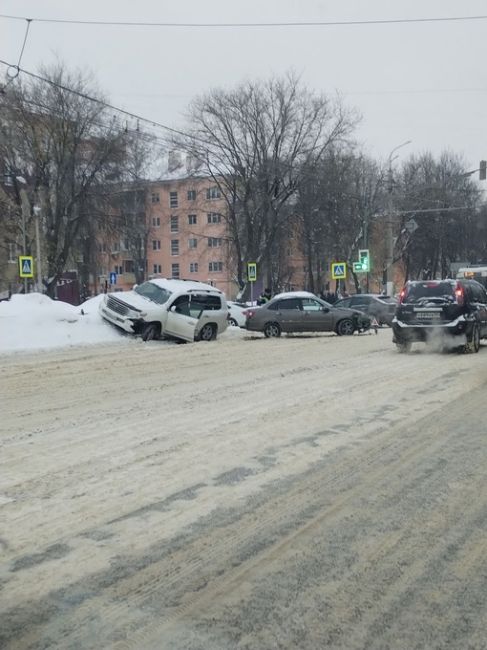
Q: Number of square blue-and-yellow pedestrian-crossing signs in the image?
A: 3